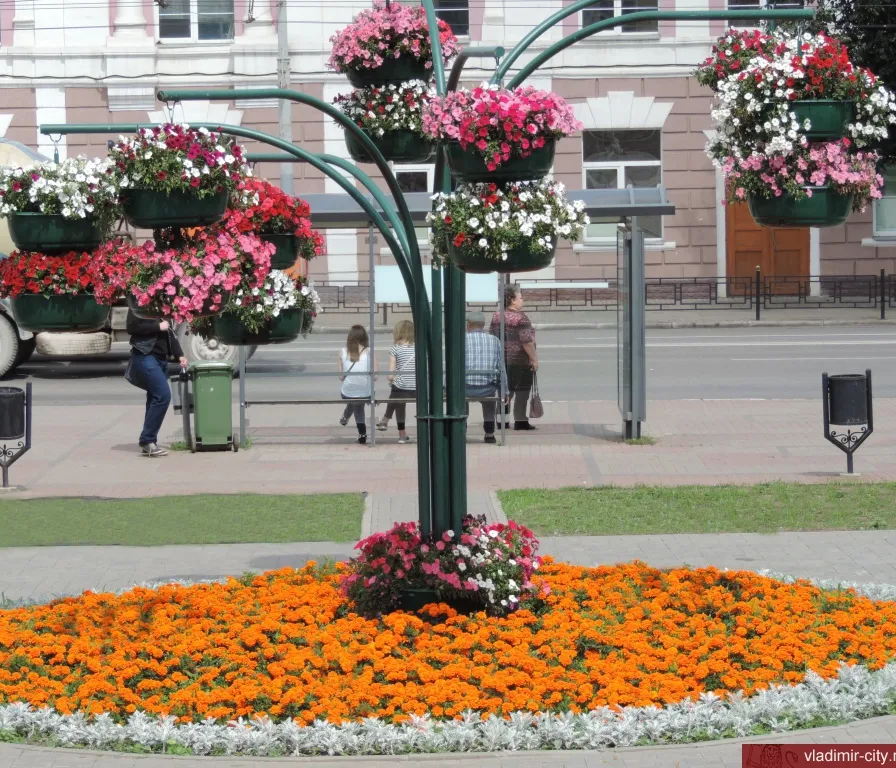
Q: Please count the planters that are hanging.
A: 12